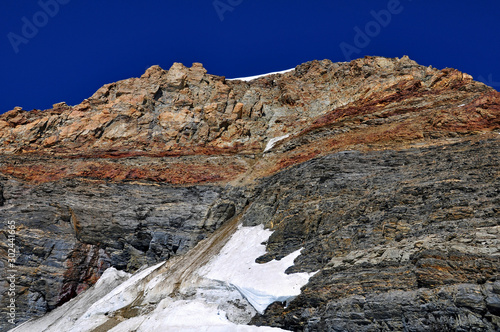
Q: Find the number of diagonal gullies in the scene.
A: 1